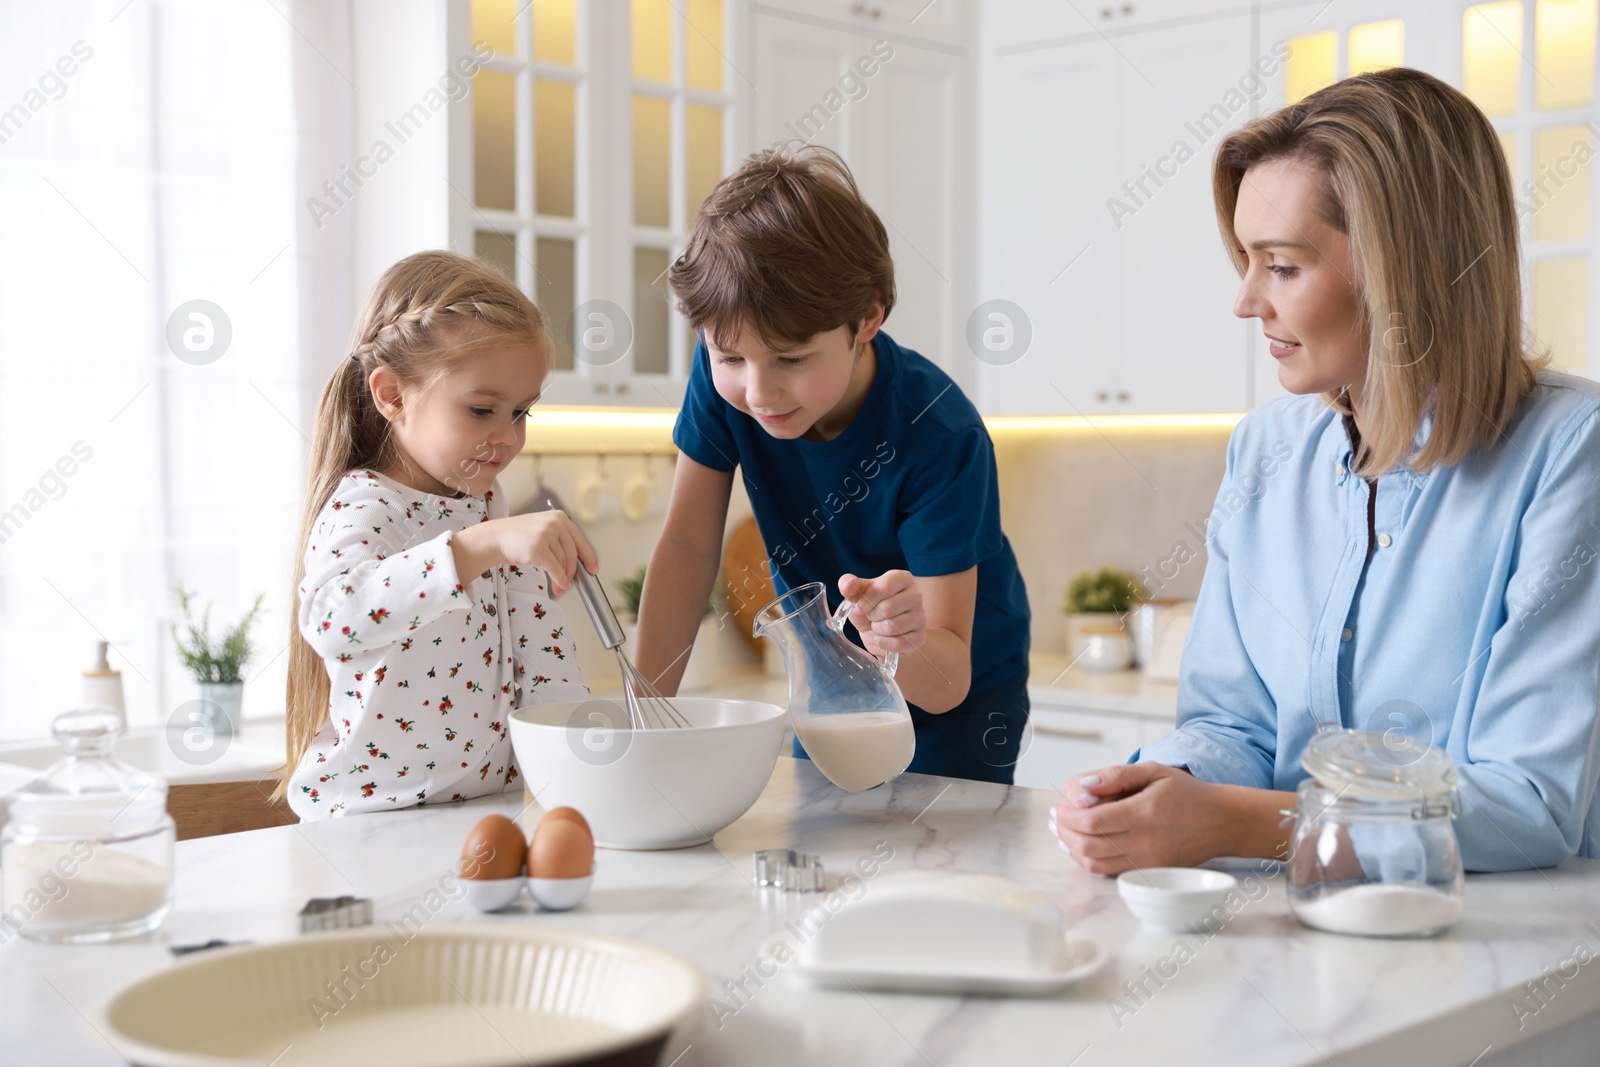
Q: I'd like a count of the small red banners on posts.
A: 0